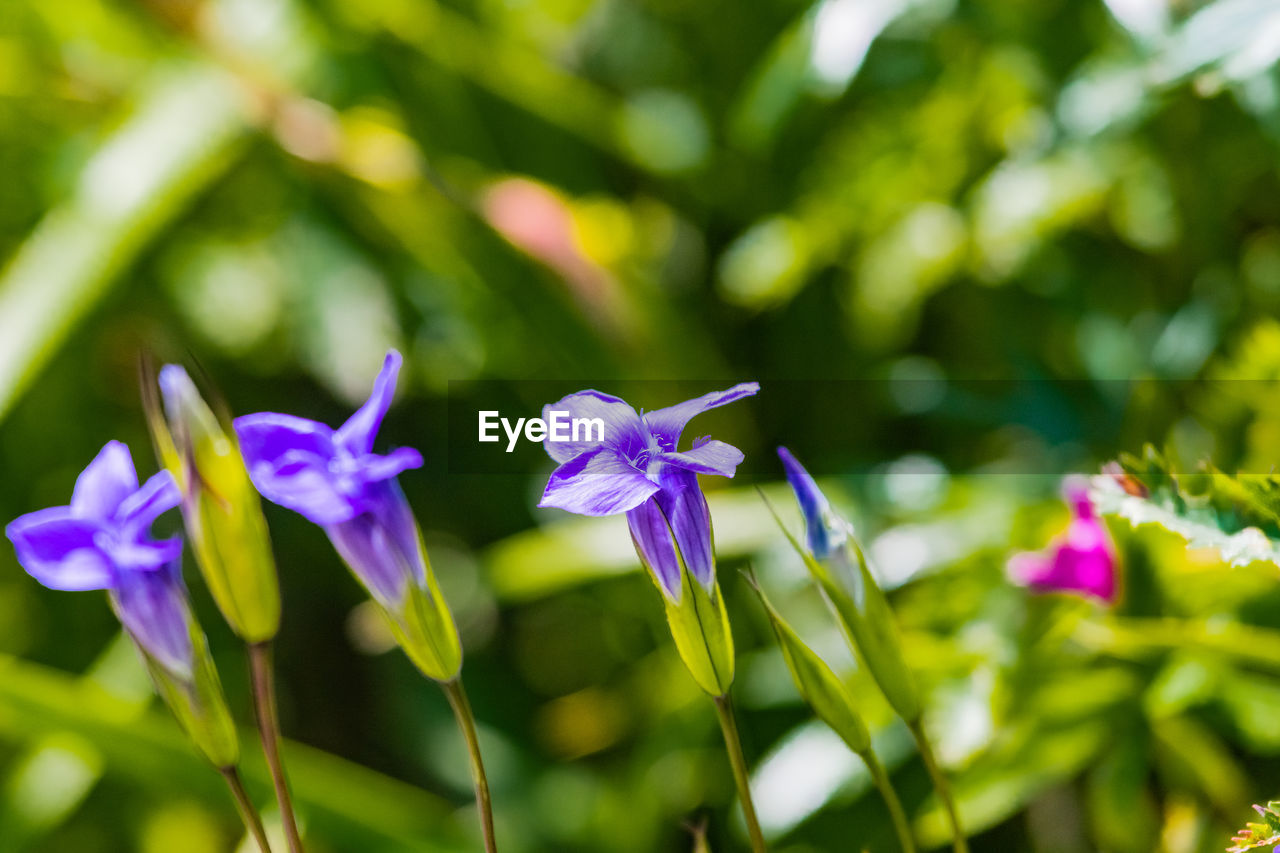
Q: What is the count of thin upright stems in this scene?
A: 6